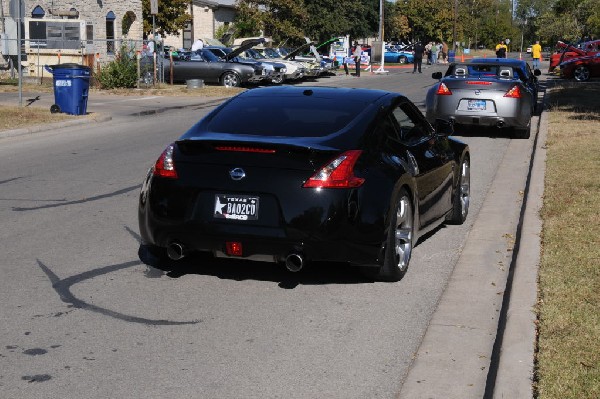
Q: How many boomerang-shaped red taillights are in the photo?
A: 4